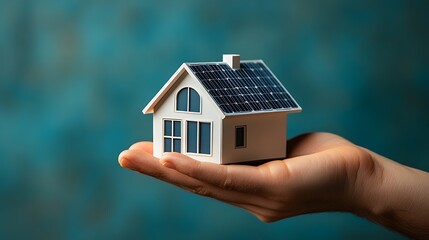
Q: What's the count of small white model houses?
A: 1